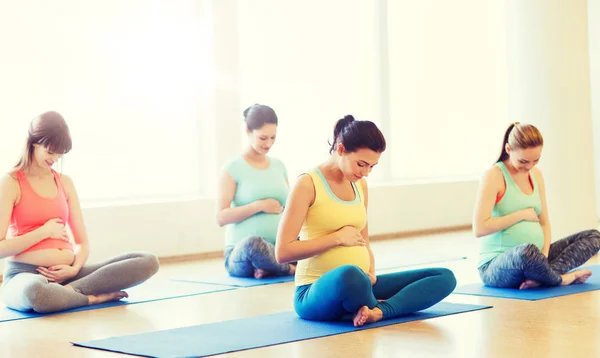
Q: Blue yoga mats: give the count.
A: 4